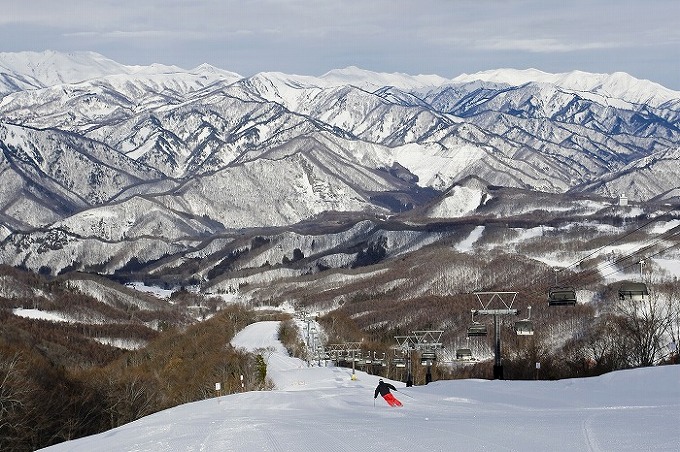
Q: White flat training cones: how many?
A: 0